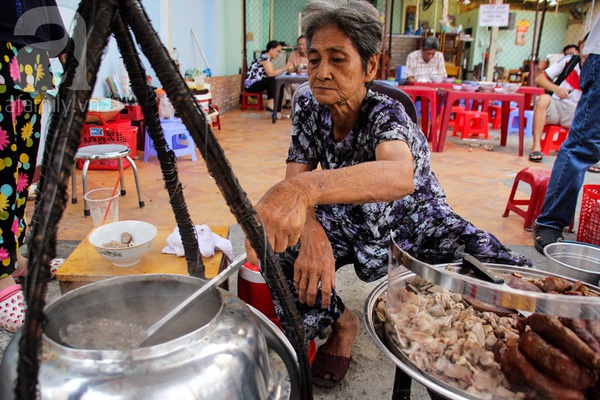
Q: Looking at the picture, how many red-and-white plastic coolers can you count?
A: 1